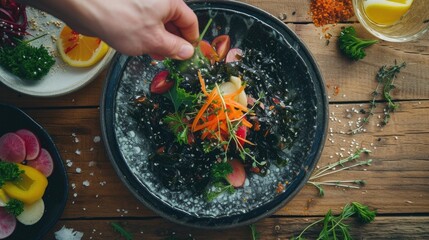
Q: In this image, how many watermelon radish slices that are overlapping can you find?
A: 3